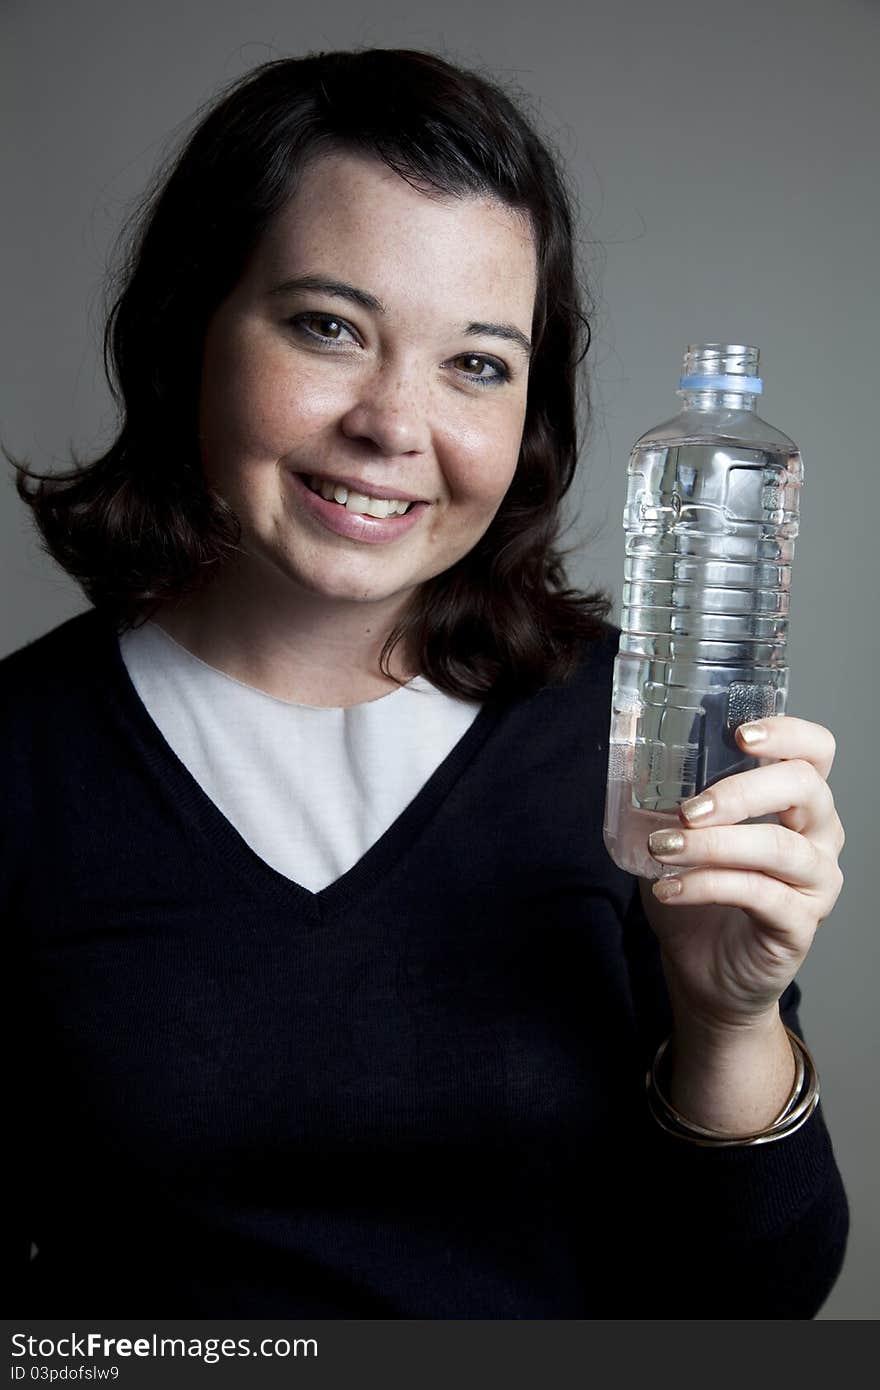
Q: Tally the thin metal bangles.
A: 3